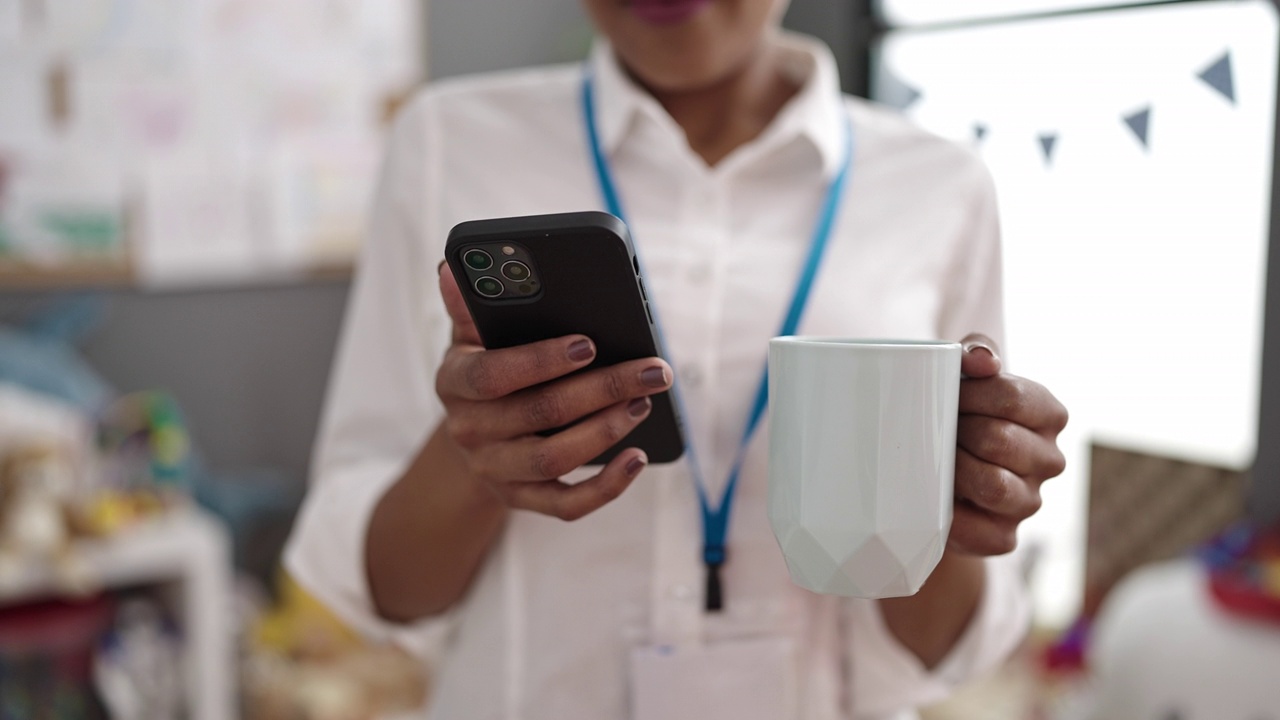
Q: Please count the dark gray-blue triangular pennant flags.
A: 5